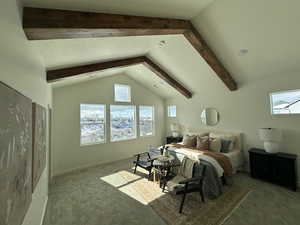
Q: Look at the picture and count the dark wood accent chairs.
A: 2